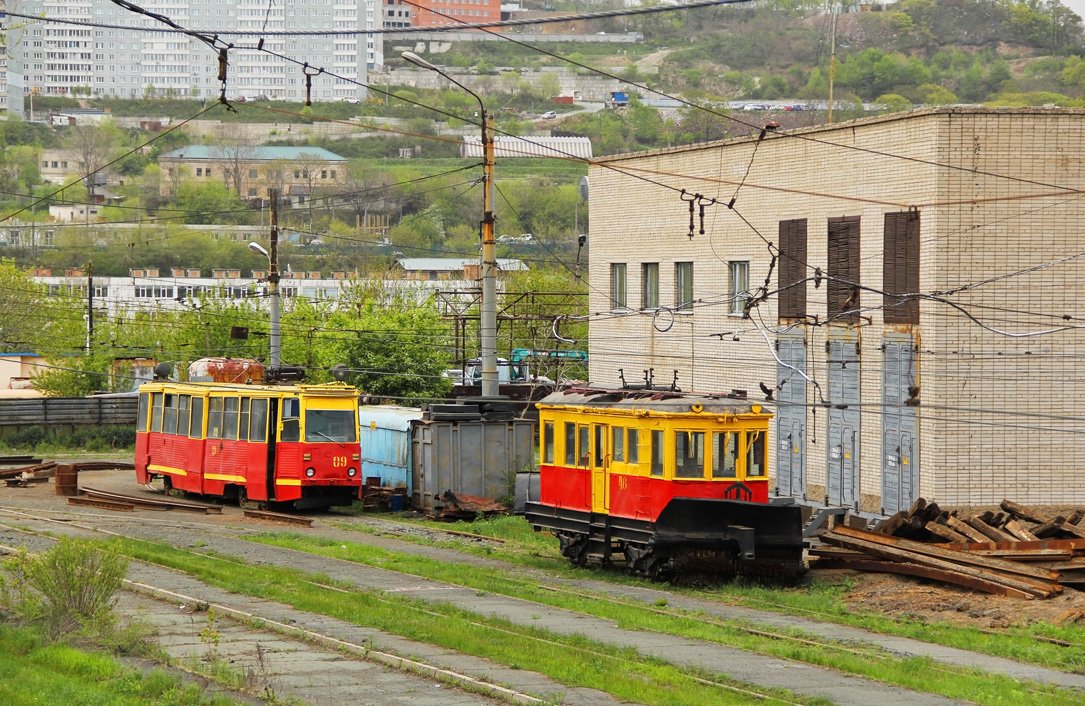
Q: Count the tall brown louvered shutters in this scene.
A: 3